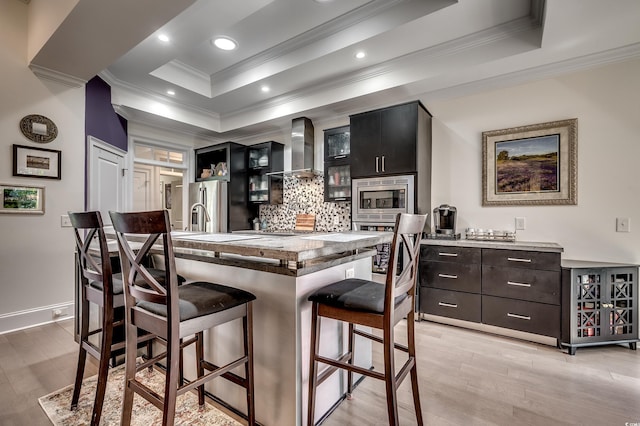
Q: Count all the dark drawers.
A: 6